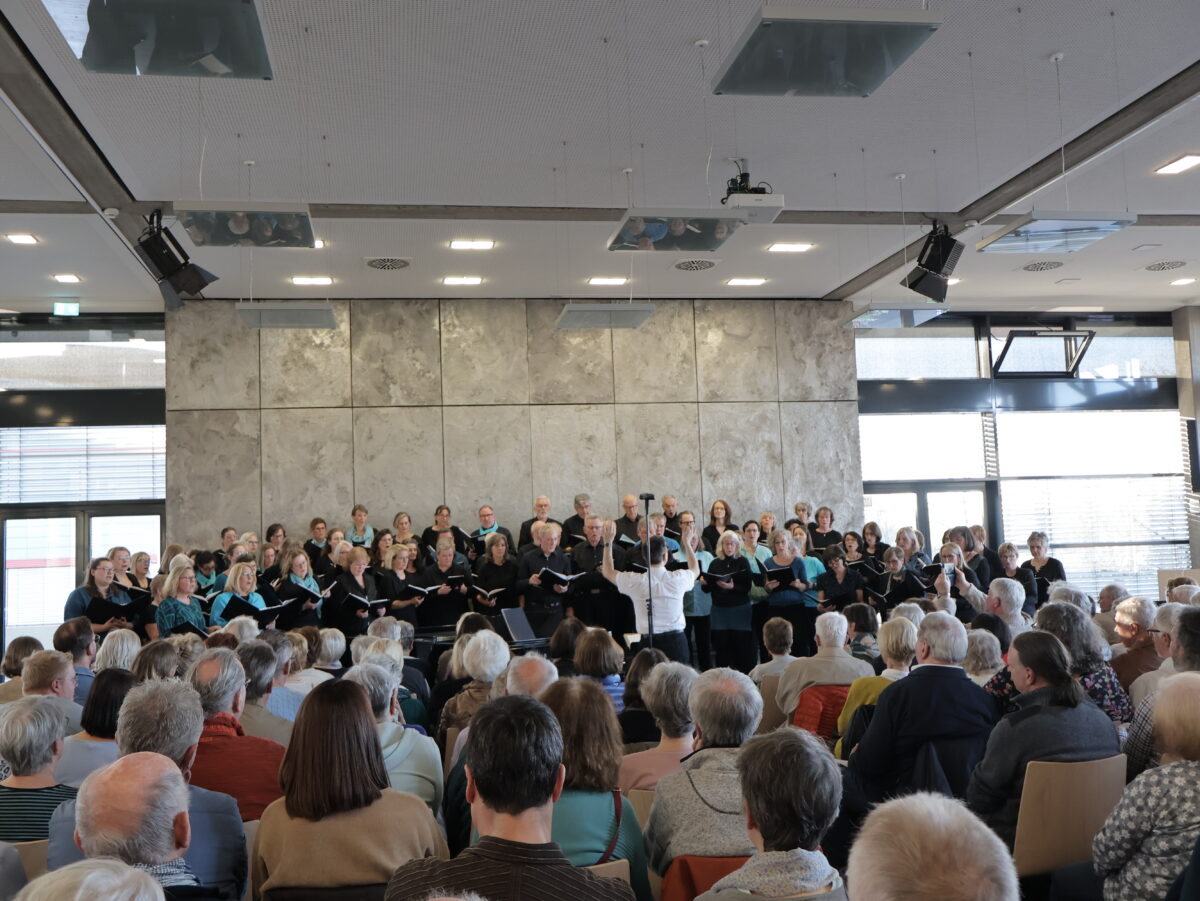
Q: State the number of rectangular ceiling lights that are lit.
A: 12